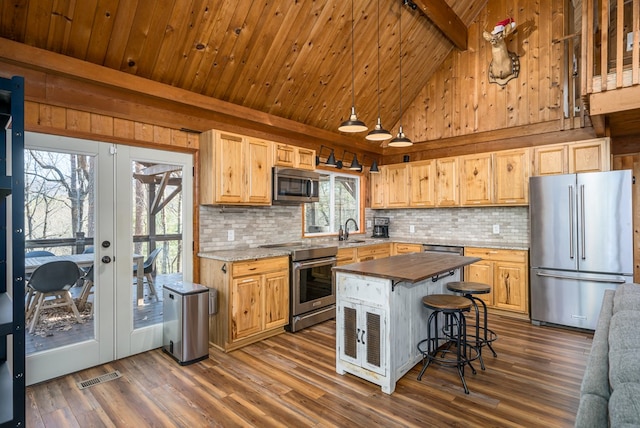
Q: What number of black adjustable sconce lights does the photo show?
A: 3